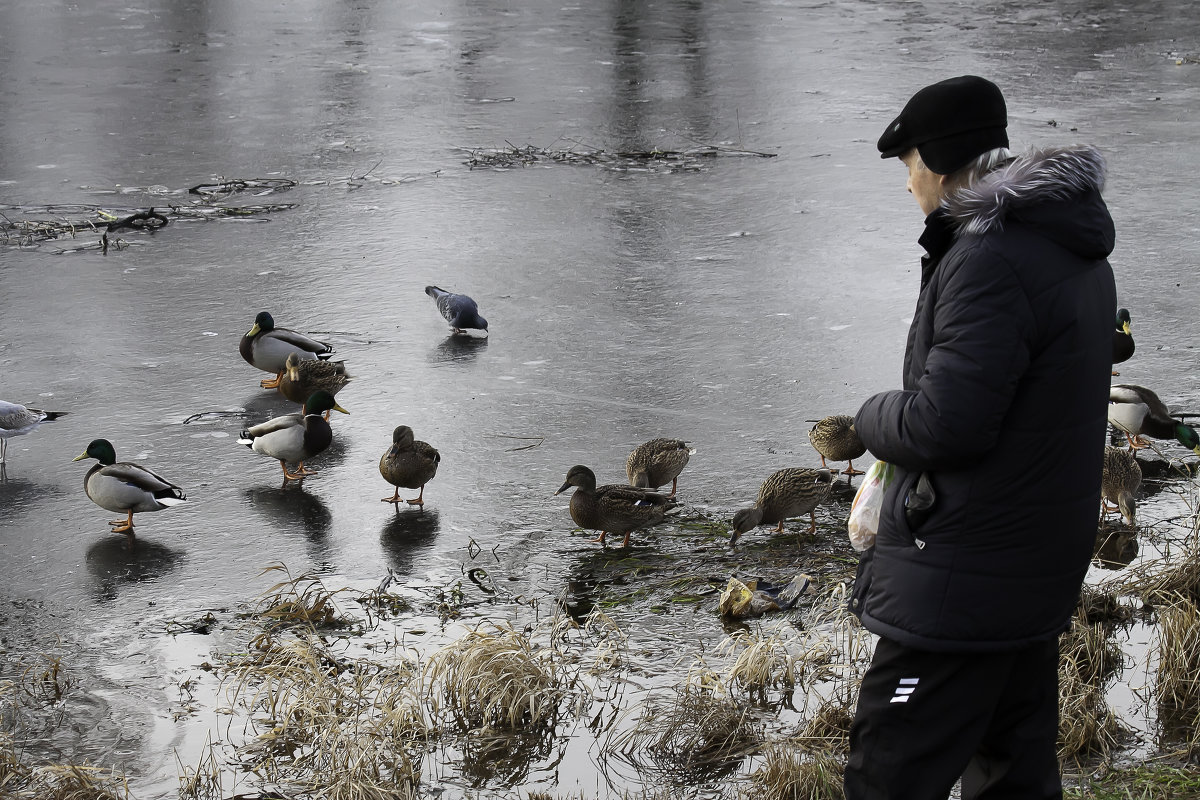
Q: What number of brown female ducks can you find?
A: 7